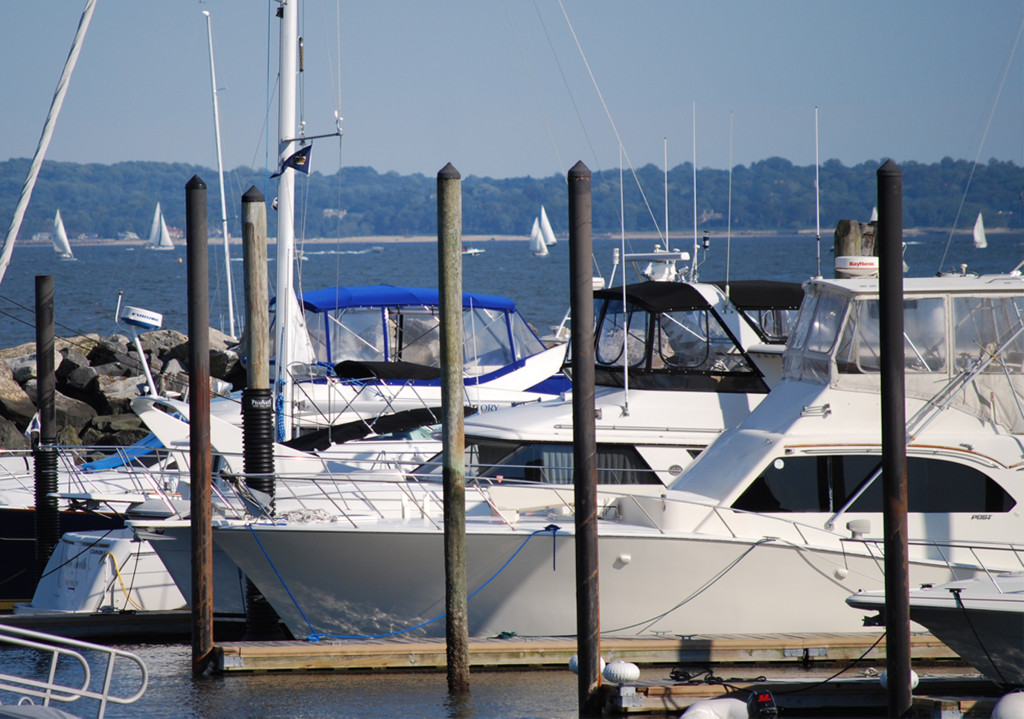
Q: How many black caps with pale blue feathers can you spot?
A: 0